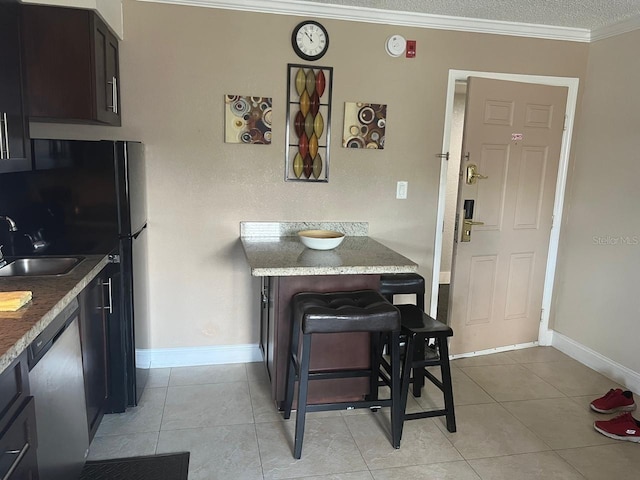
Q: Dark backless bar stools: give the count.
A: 3